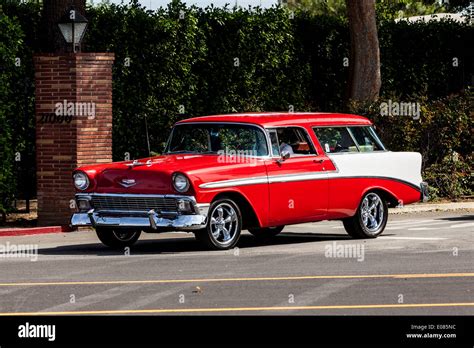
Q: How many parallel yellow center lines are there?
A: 2